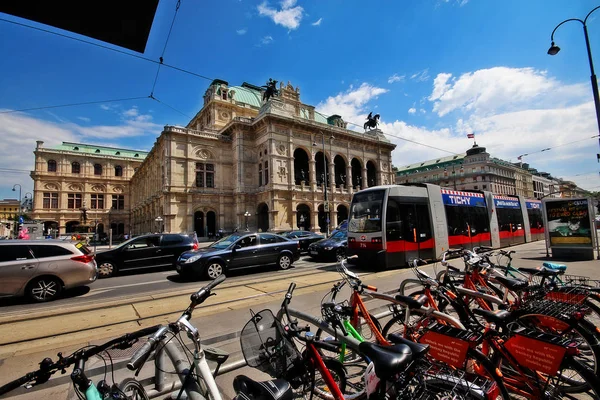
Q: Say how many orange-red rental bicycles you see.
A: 4